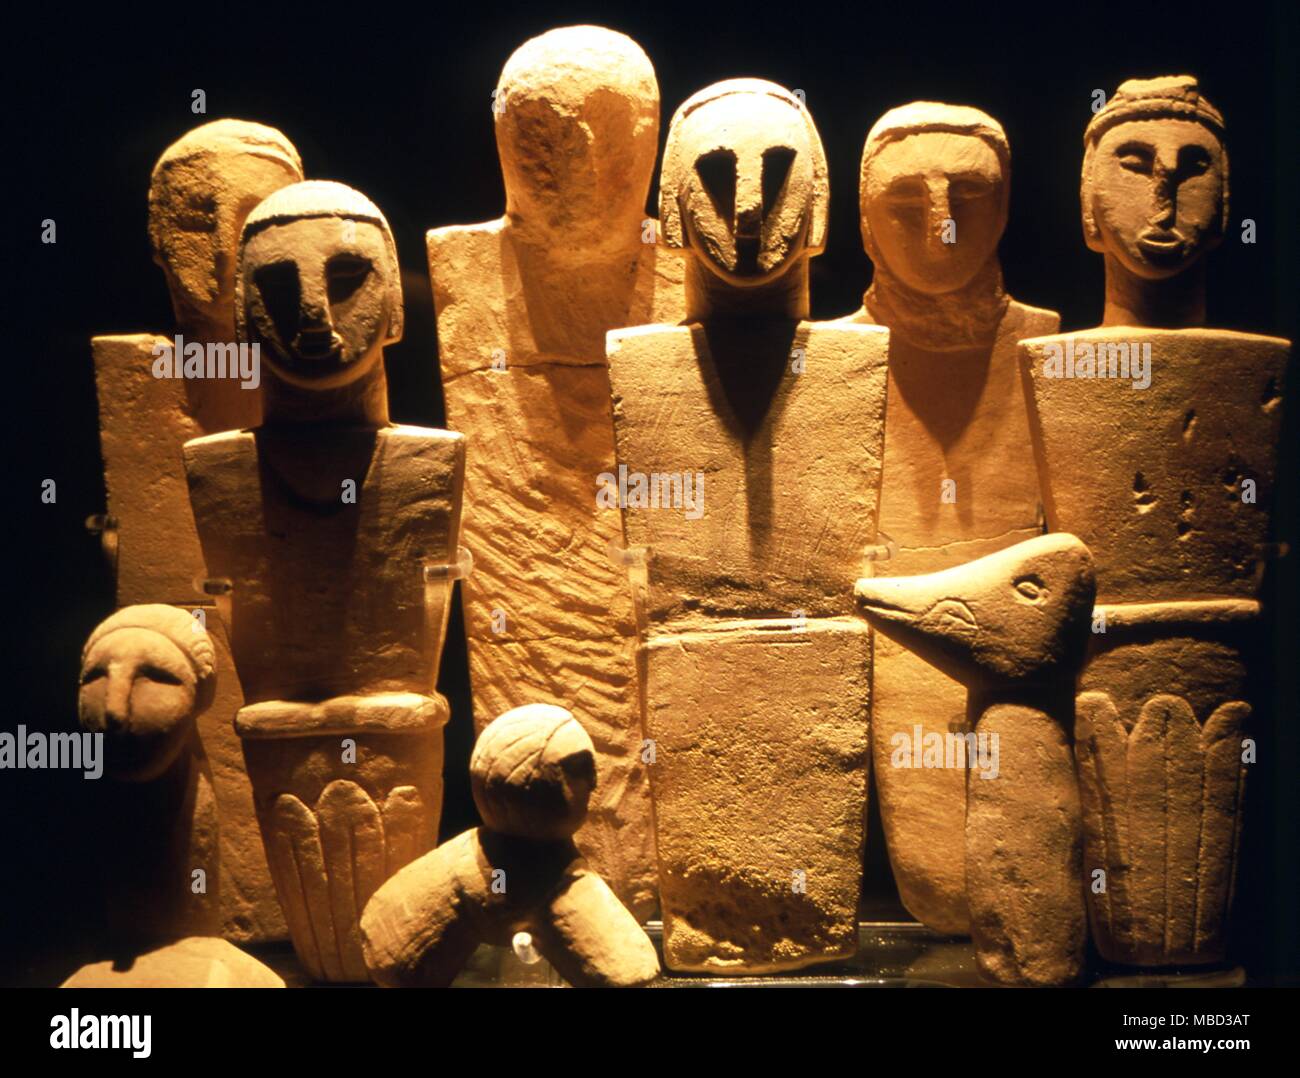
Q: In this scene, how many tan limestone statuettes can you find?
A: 9